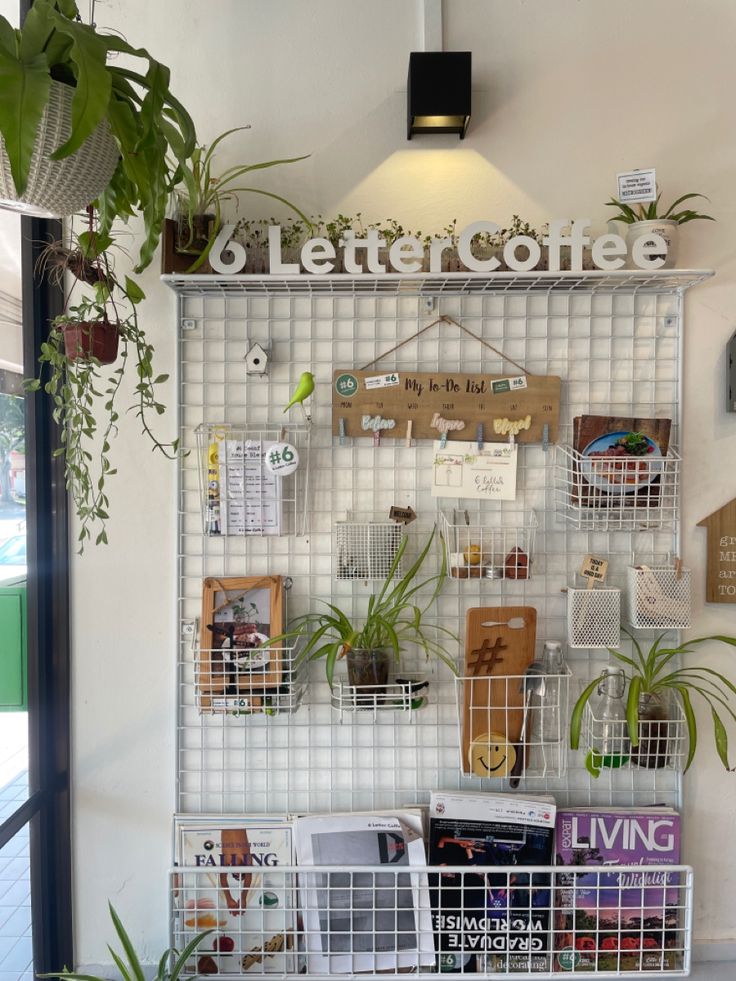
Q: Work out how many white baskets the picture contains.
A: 11